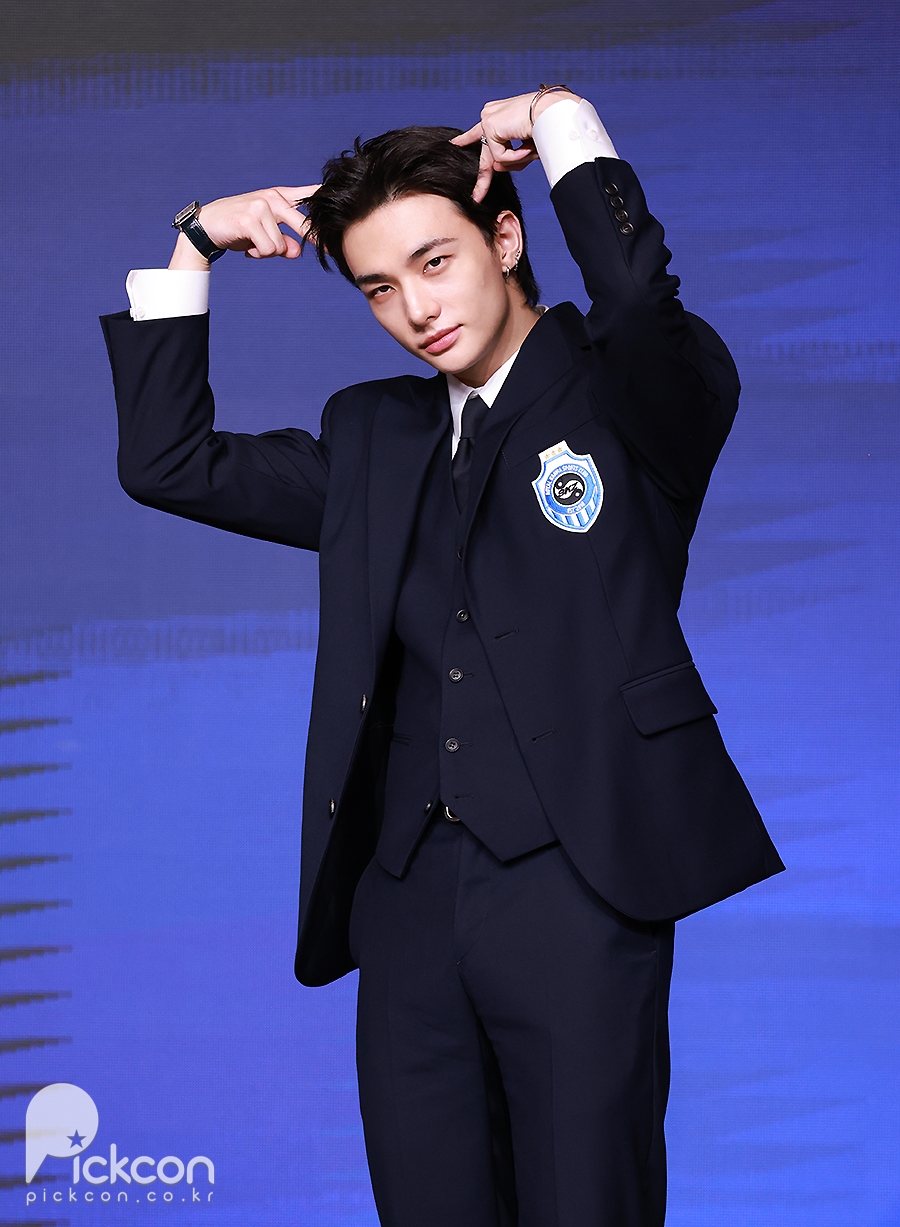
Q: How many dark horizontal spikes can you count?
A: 13